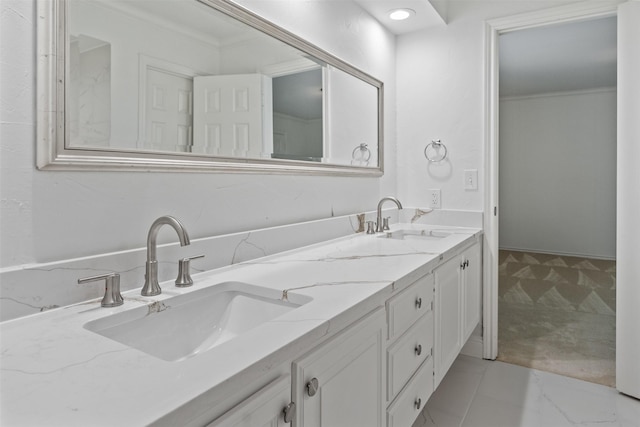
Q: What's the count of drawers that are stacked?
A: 3